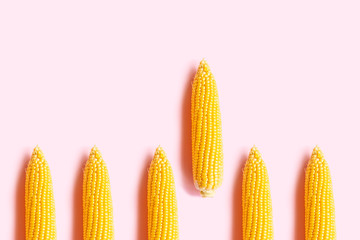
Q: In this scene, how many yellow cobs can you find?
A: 6